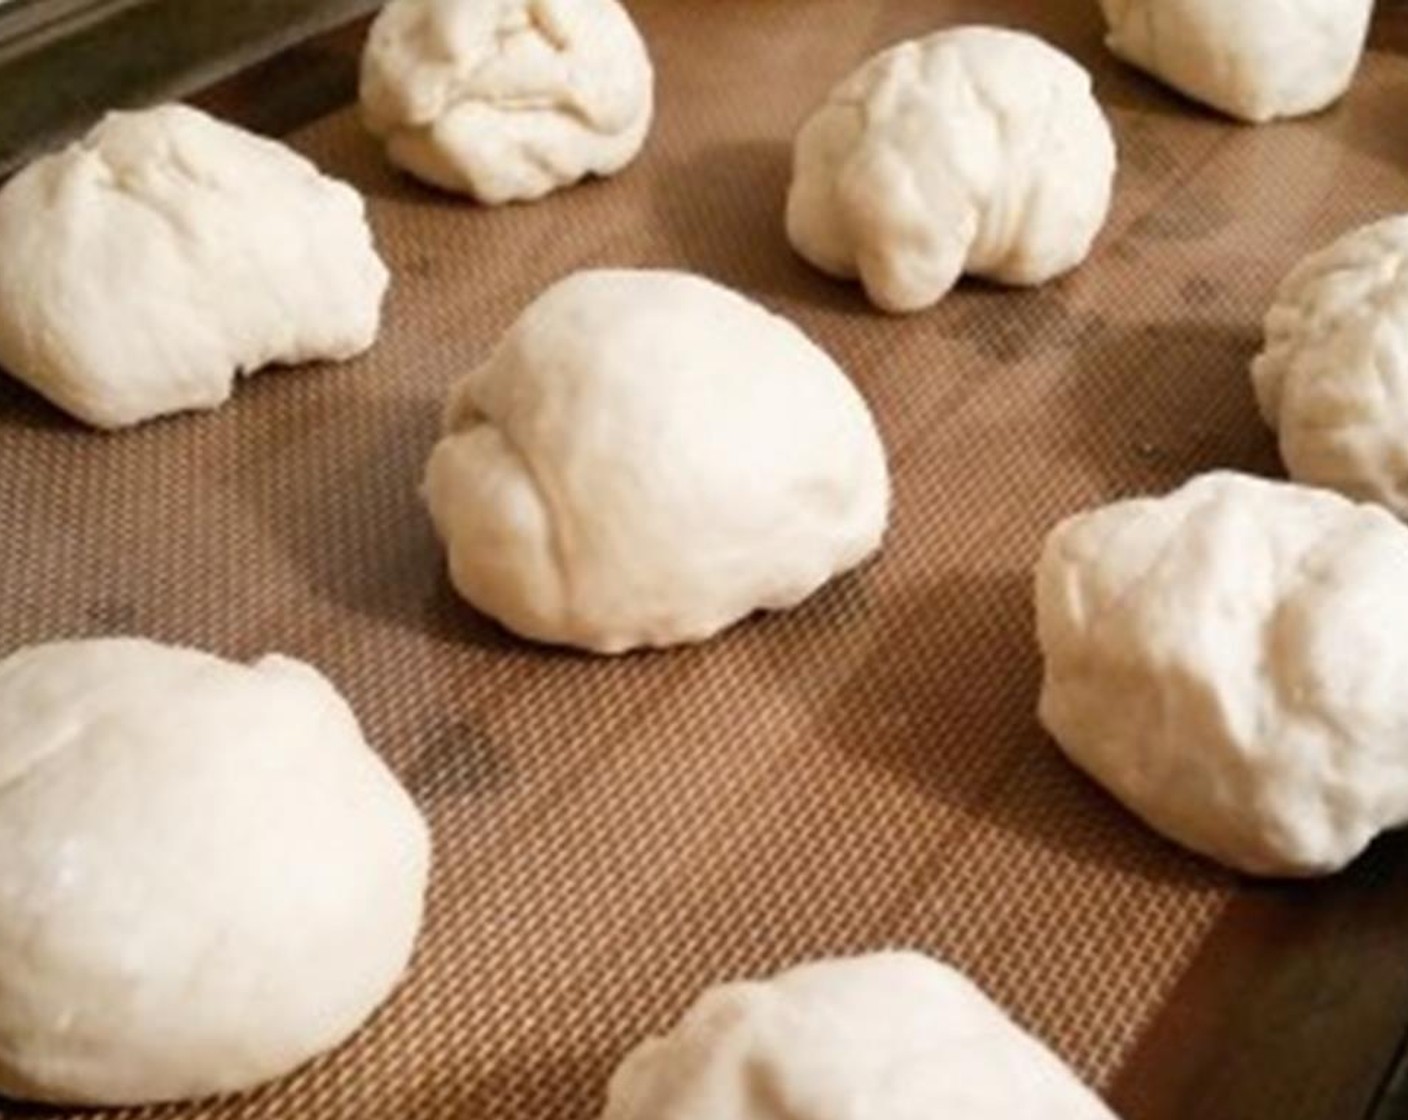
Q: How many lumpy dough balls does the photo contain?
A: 9